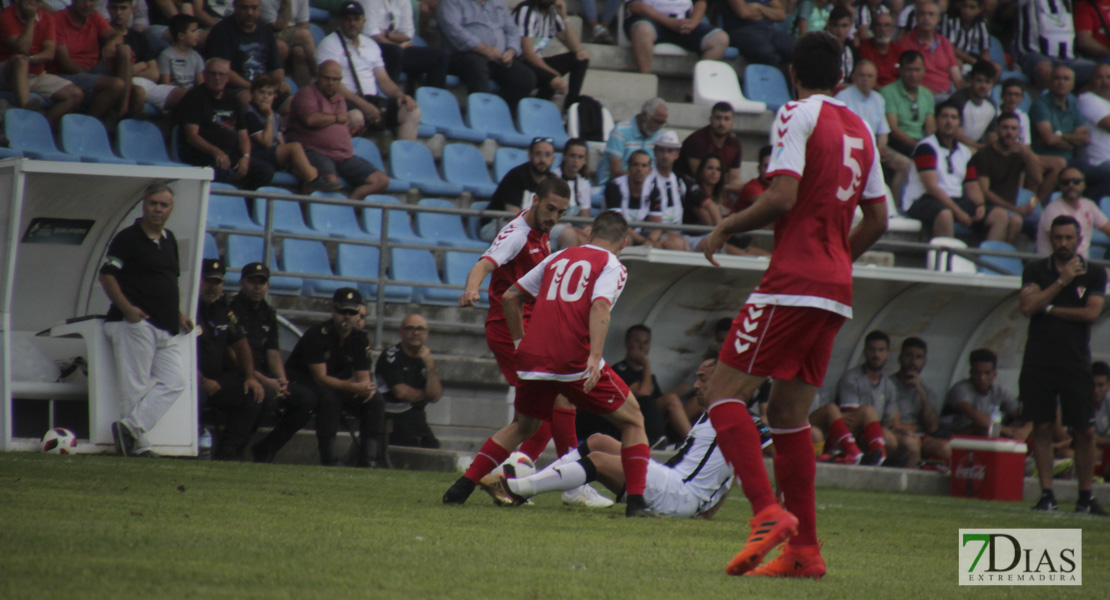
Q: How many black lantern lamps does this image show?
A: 0